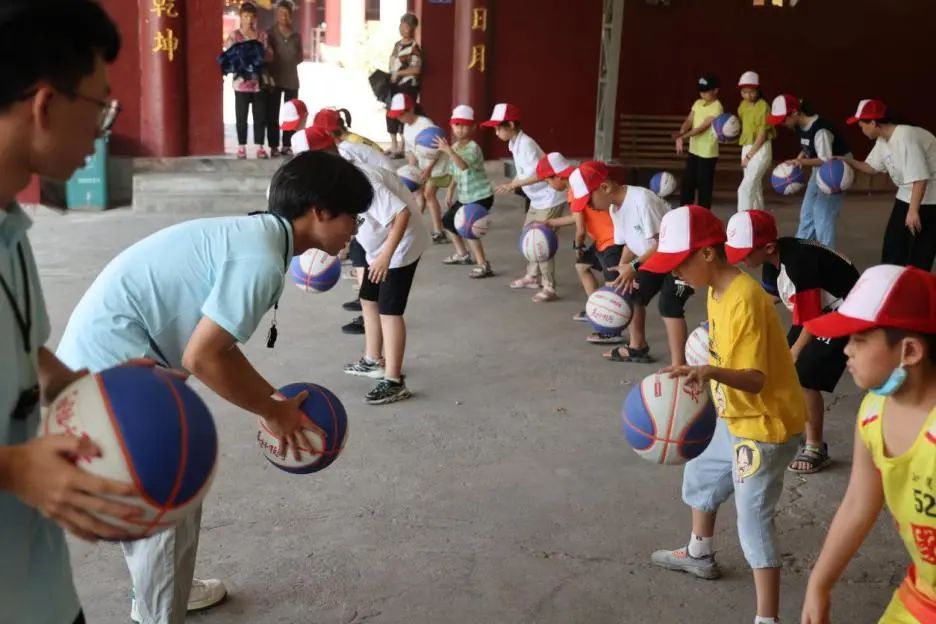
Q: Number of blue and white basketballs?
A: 14